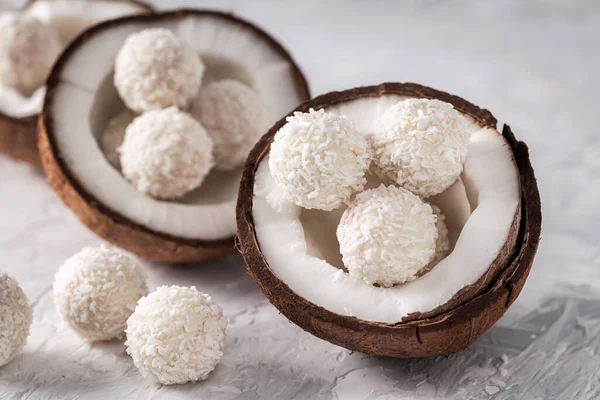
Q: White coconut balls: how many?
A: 12